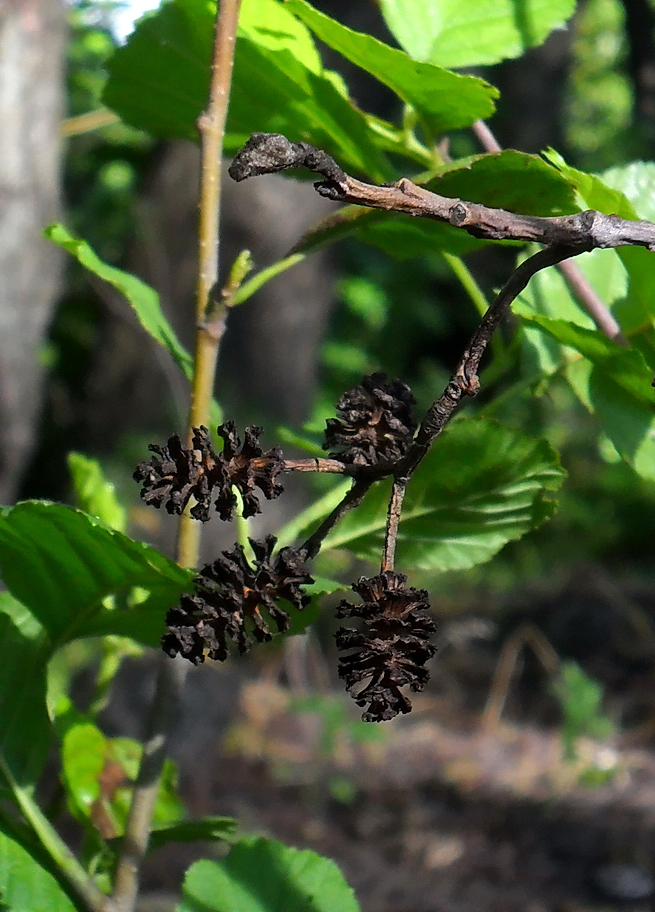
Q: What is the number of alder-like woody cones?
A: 4